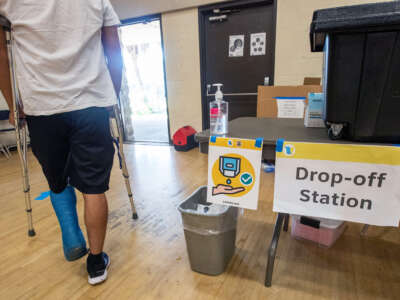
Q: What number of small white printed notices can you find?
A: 2